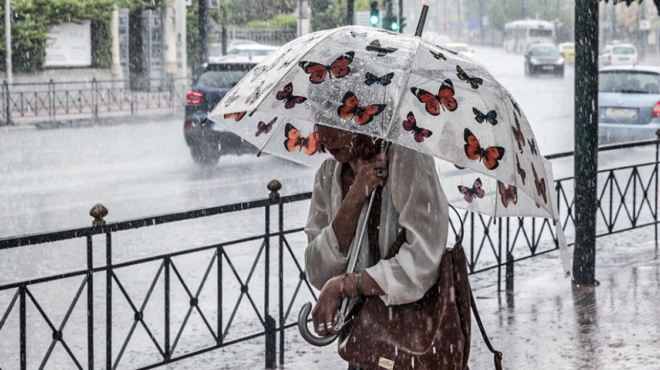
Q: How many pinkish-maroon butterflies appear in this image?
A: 4